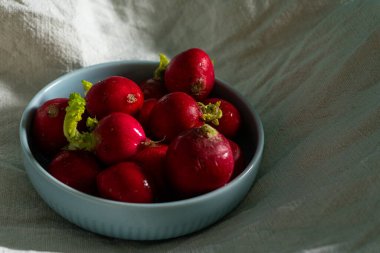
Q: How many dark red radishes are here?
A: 13